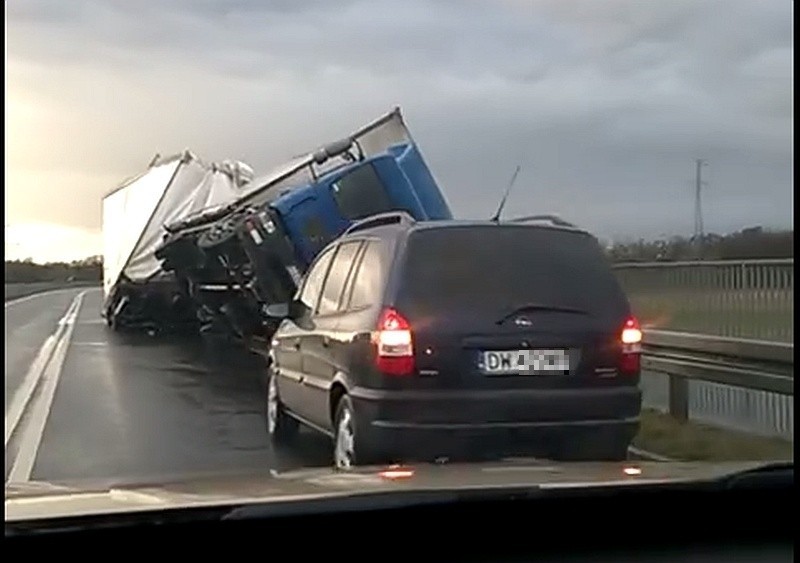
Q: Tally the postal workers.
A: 0